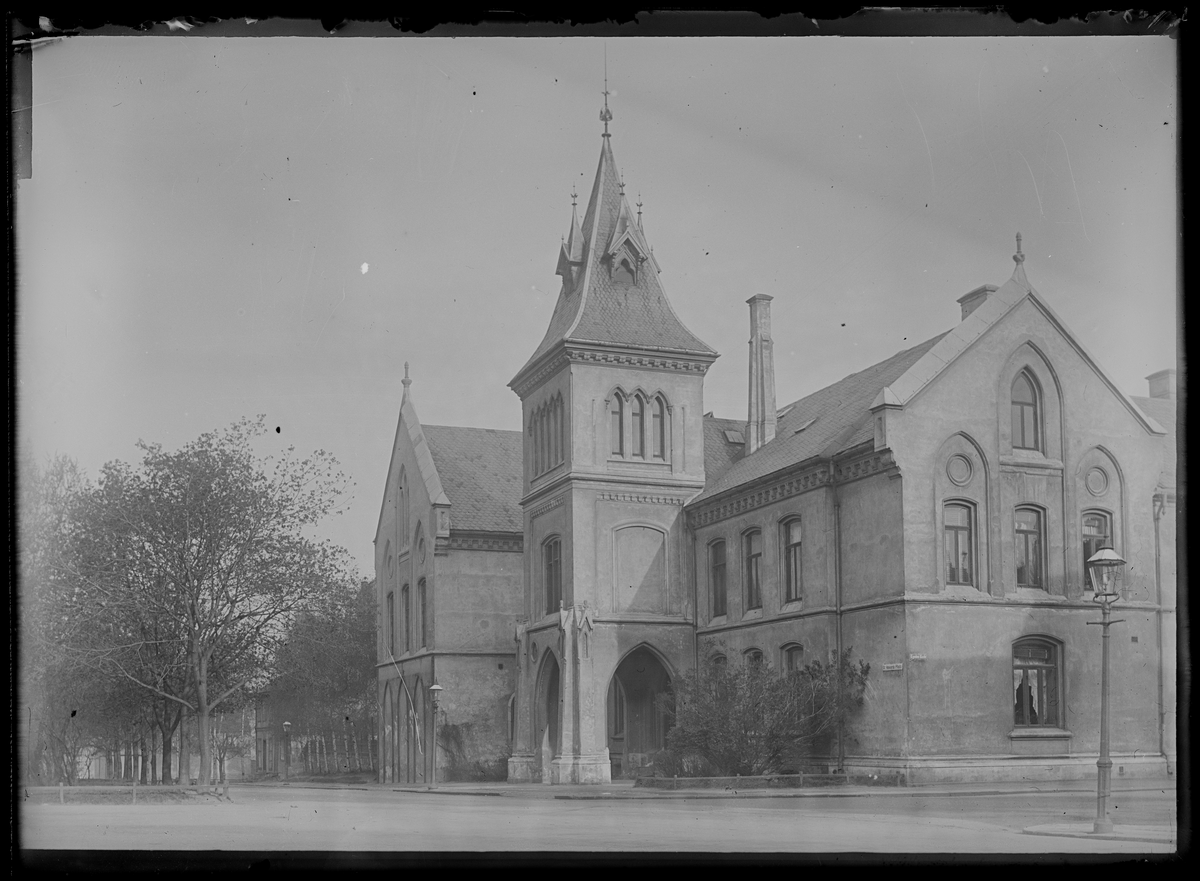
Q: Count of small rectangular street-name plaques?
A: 2